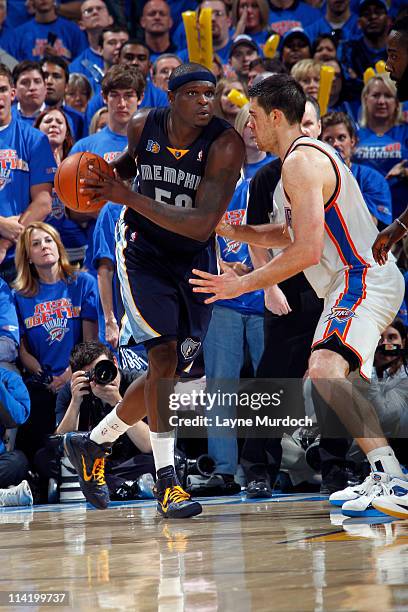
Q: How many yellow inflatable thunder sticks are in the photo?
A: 7